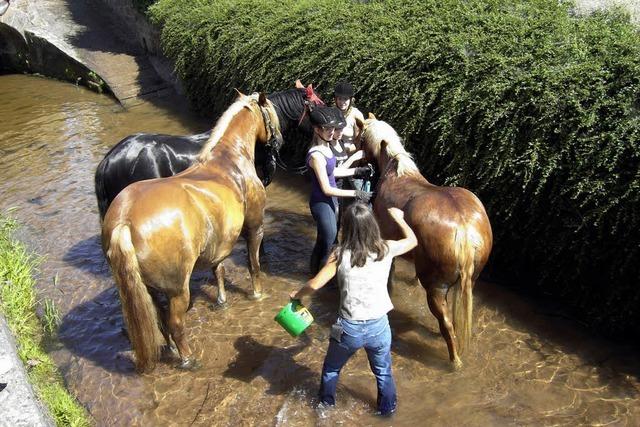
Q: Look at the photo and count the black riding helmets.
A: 3